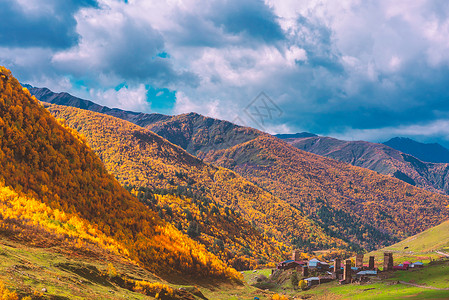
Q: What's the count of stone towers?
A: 6